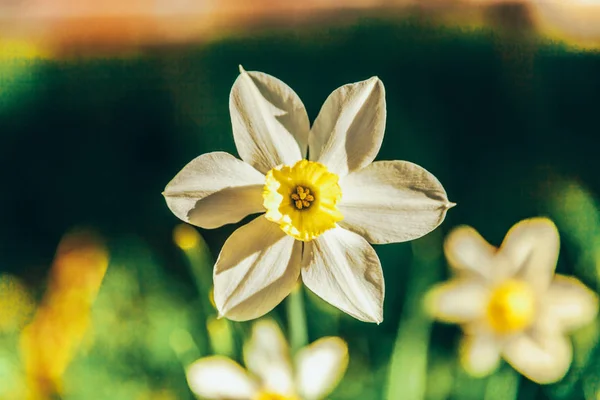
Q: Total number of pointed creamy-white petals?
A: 6